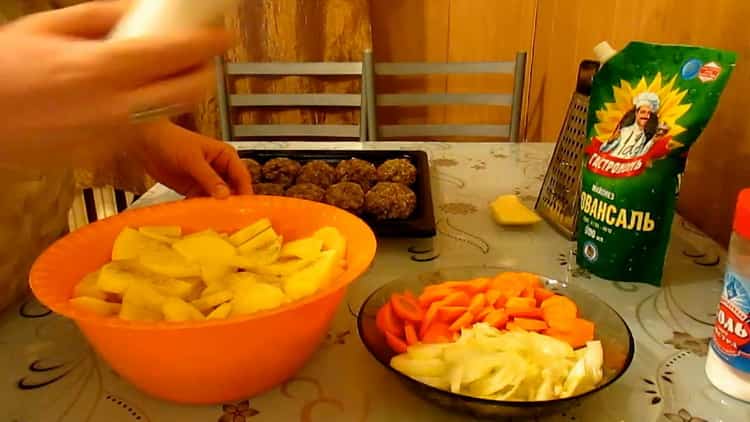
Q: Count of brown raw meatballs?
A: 9